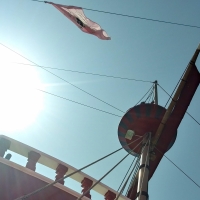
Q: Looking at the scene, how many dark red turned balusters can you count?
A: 5